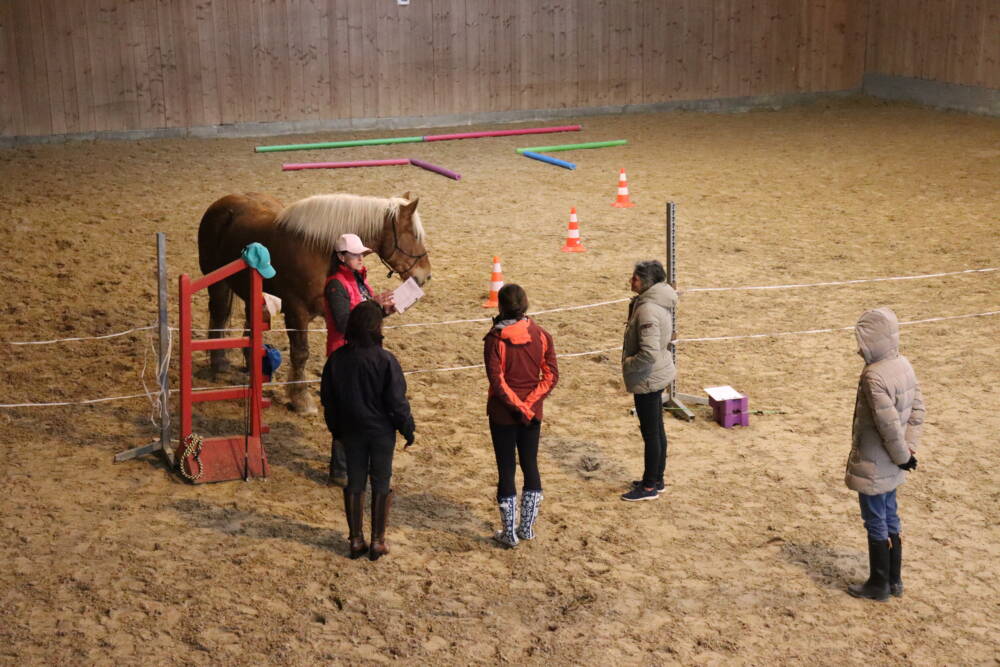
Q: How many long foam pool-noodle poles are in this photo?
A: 6